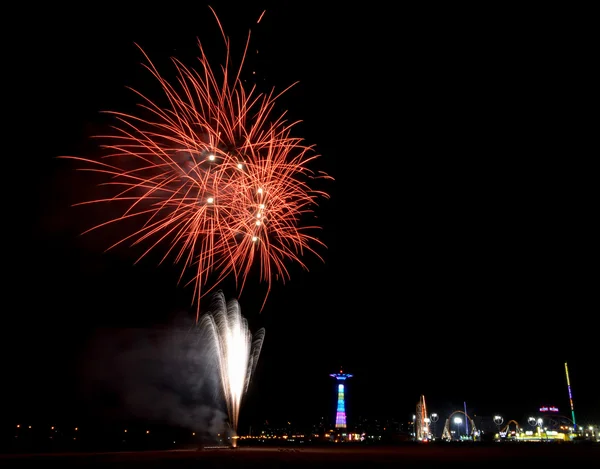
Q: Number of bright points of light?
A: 8